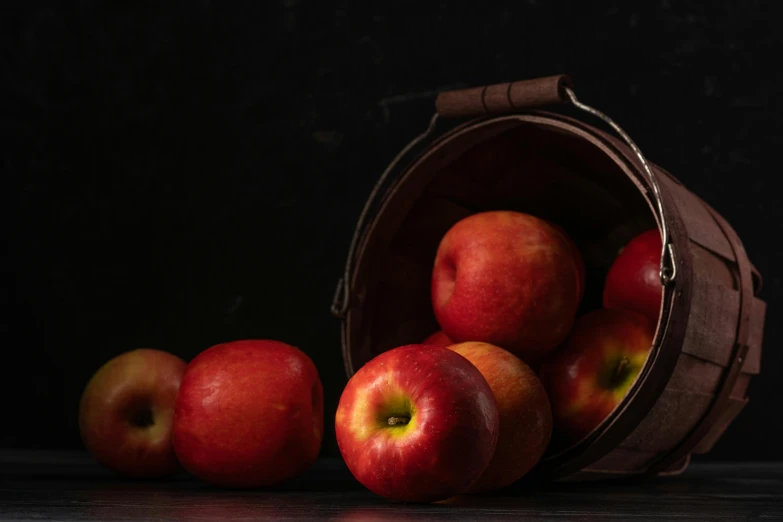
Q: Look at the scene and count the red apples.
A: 8